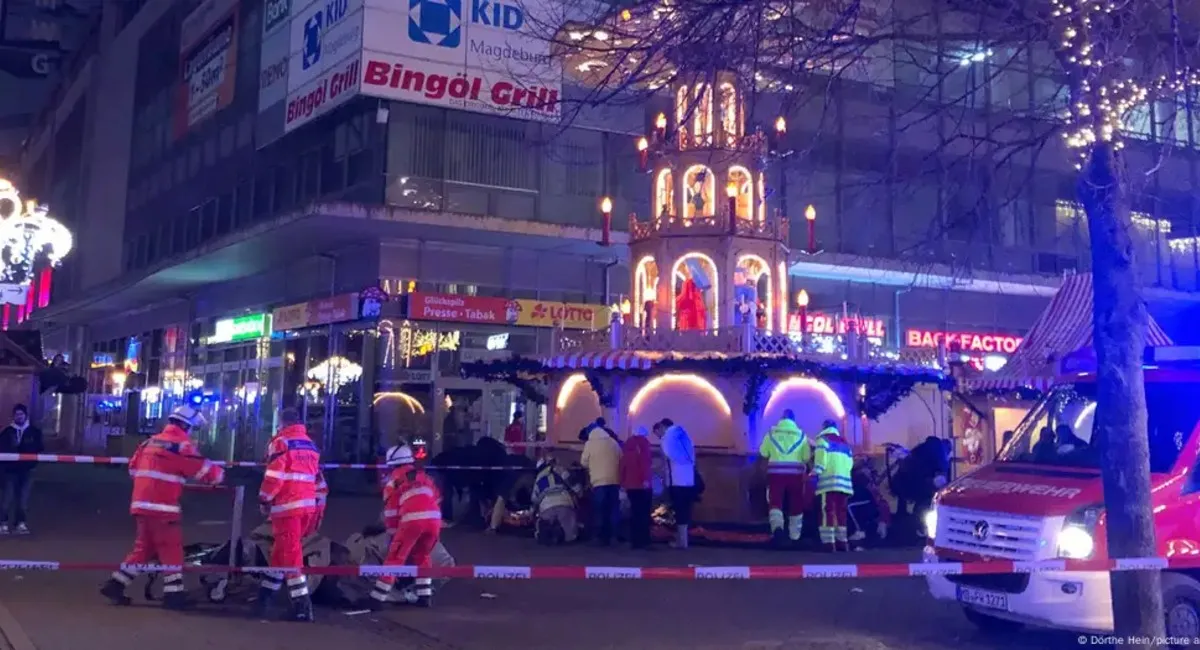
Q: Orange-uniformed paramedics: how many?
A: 3